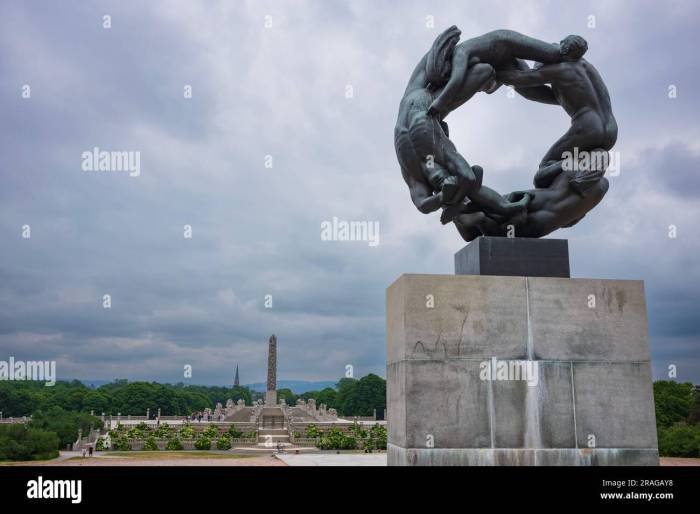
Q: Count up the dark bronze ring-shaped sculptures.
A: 1